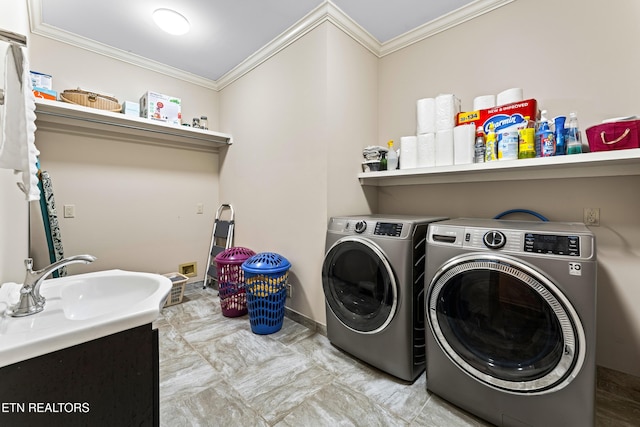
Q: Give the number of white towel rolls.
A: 8